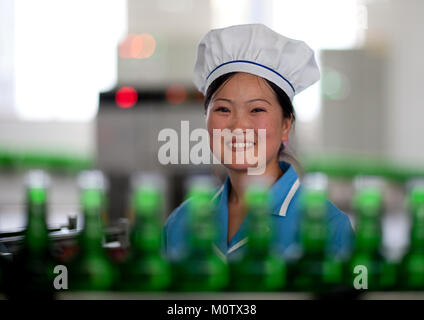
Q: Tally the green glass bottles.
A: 8